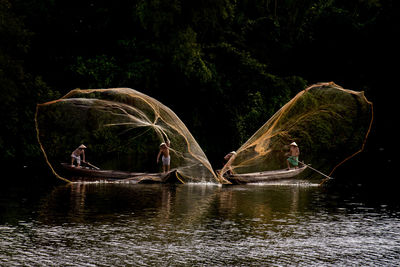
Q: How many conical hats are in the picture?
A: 4